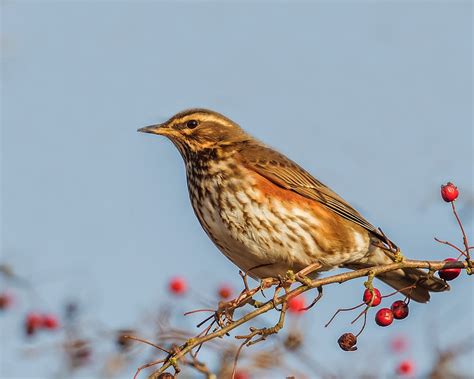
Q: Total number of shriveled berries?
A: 1